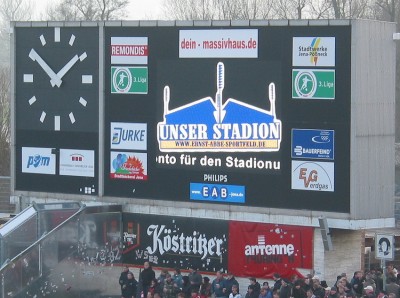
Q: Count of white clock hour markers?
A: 12